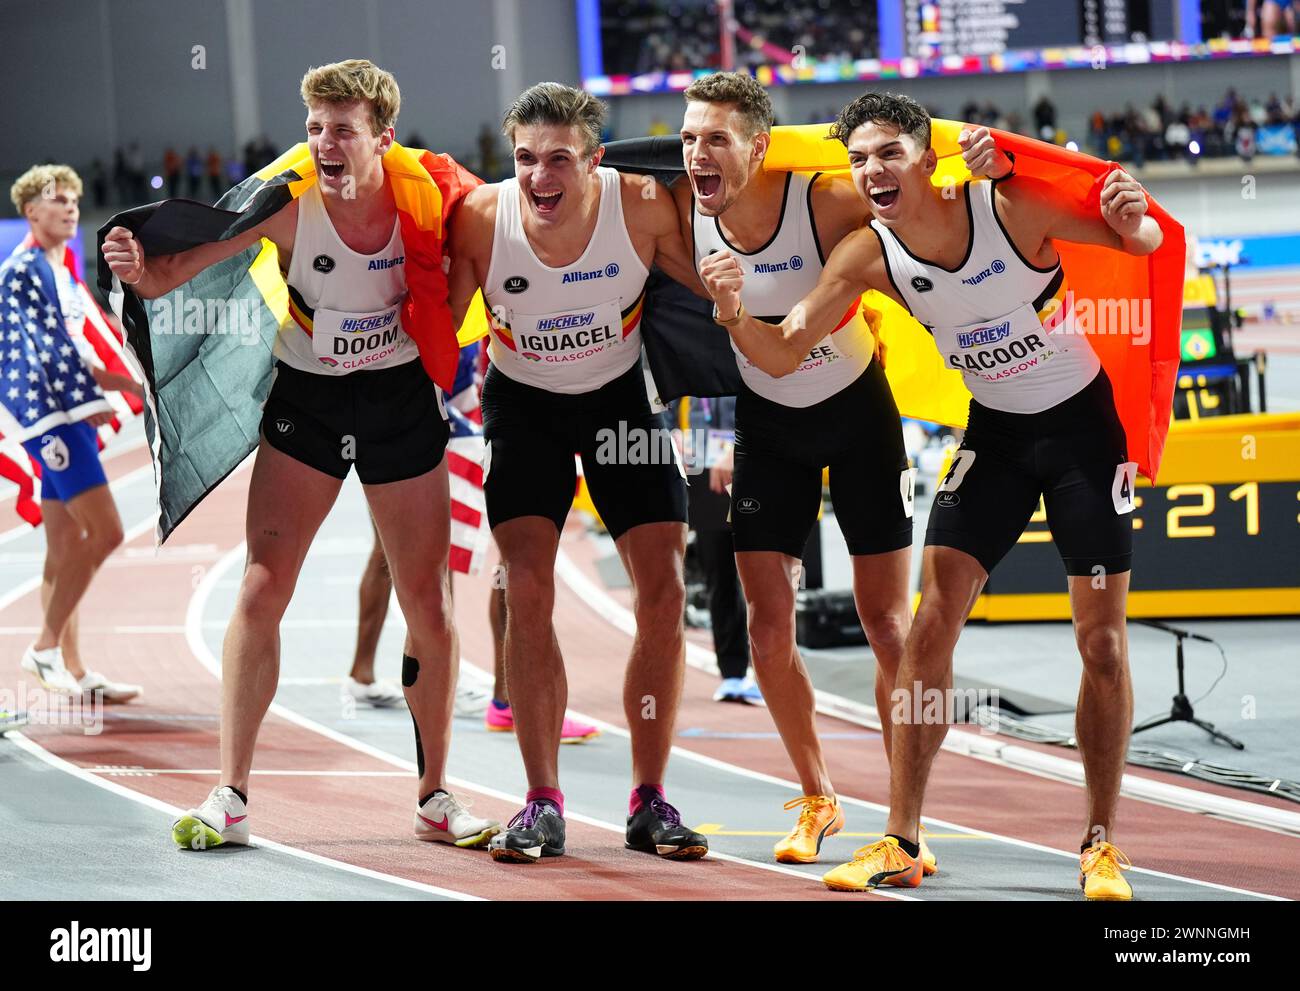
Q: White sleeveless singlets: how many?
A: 4